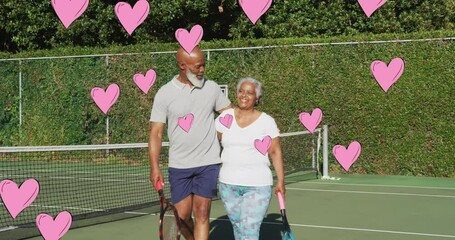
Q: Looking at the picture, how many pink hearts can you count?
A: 15